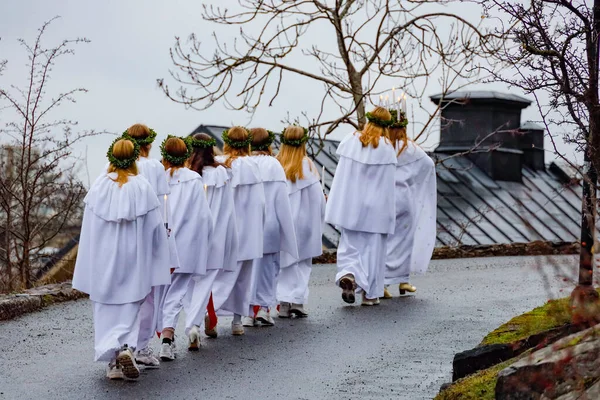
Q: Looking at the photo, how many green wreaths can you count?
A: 9